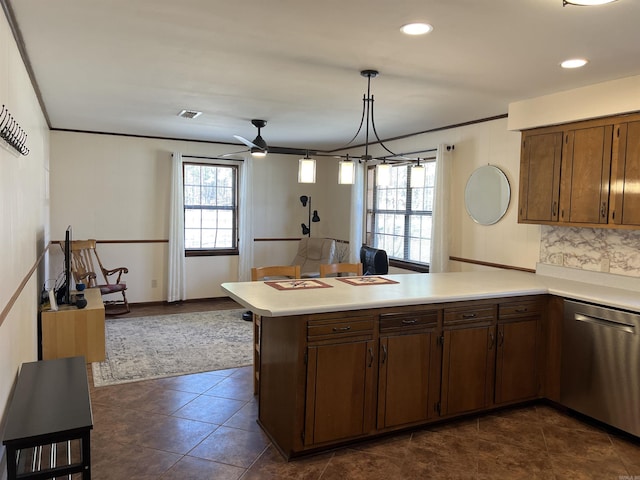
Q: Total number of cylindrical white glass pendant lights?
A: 4